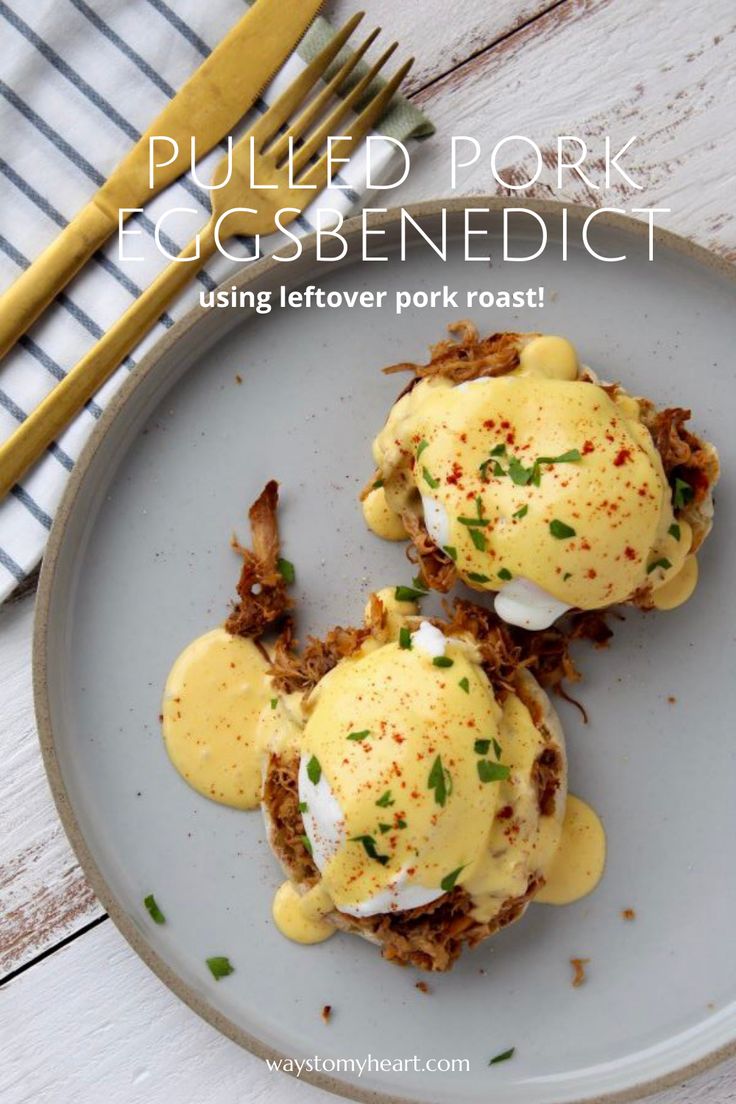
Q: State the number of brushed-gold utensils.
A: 2